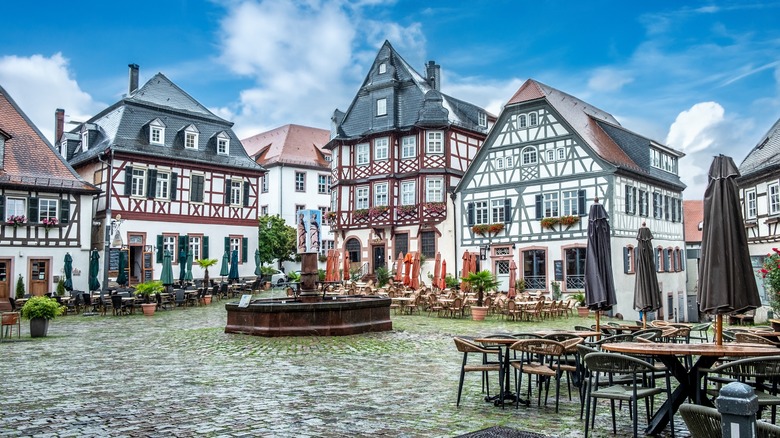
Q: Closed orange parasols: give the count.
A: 11